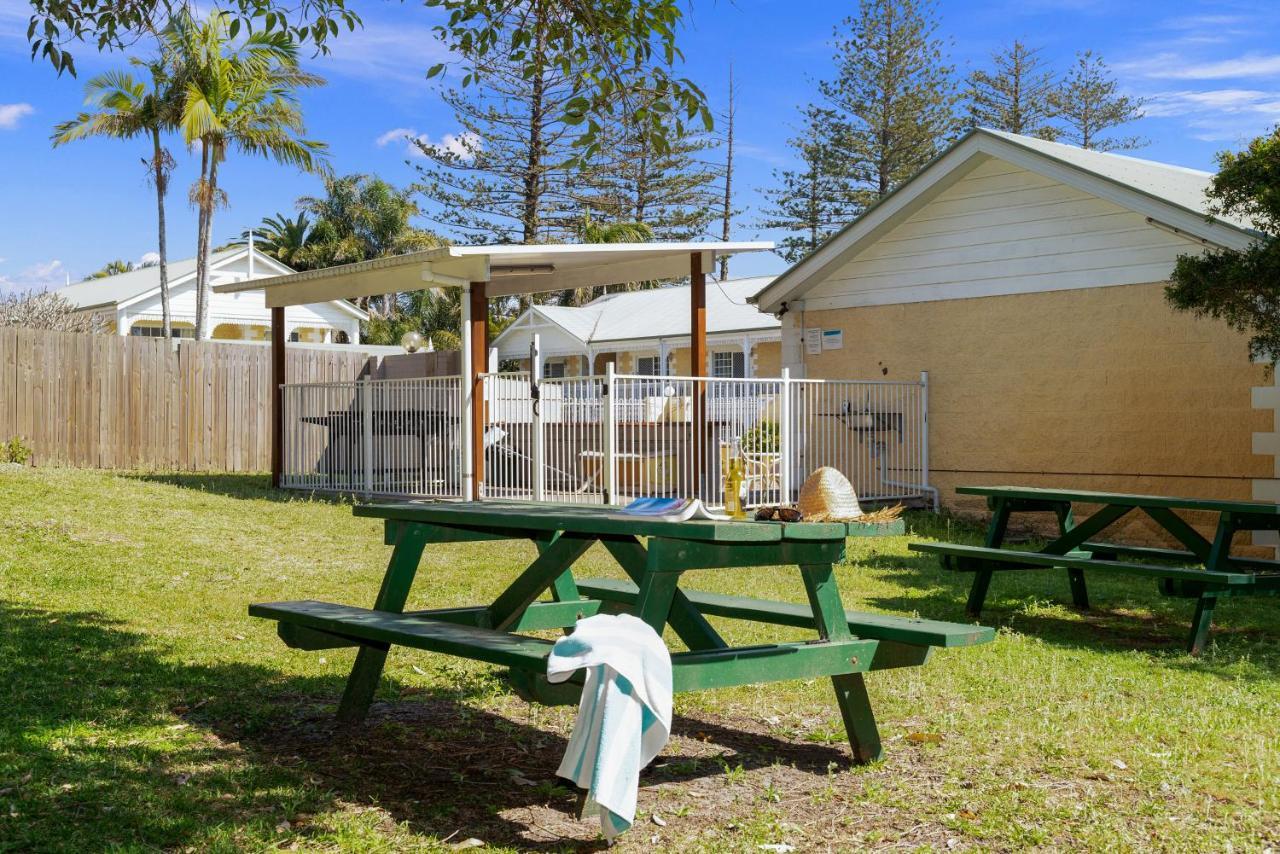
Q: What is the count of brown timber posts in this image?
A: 3